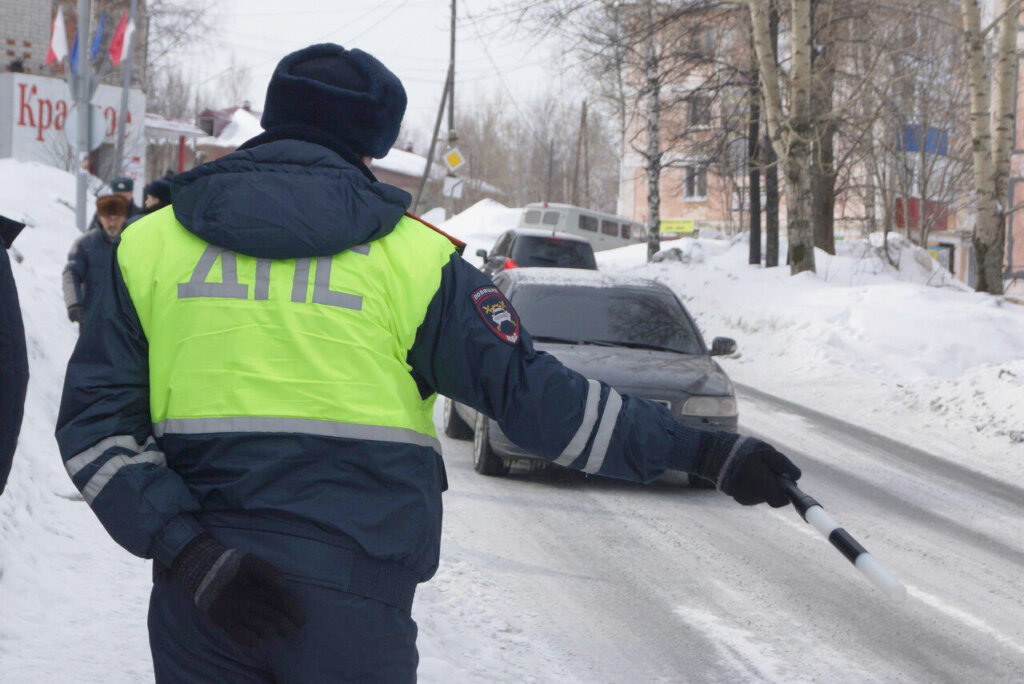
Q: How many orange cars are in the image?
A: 0